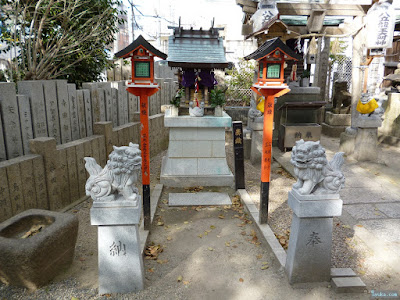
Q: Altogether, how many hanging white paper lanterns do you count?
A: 2